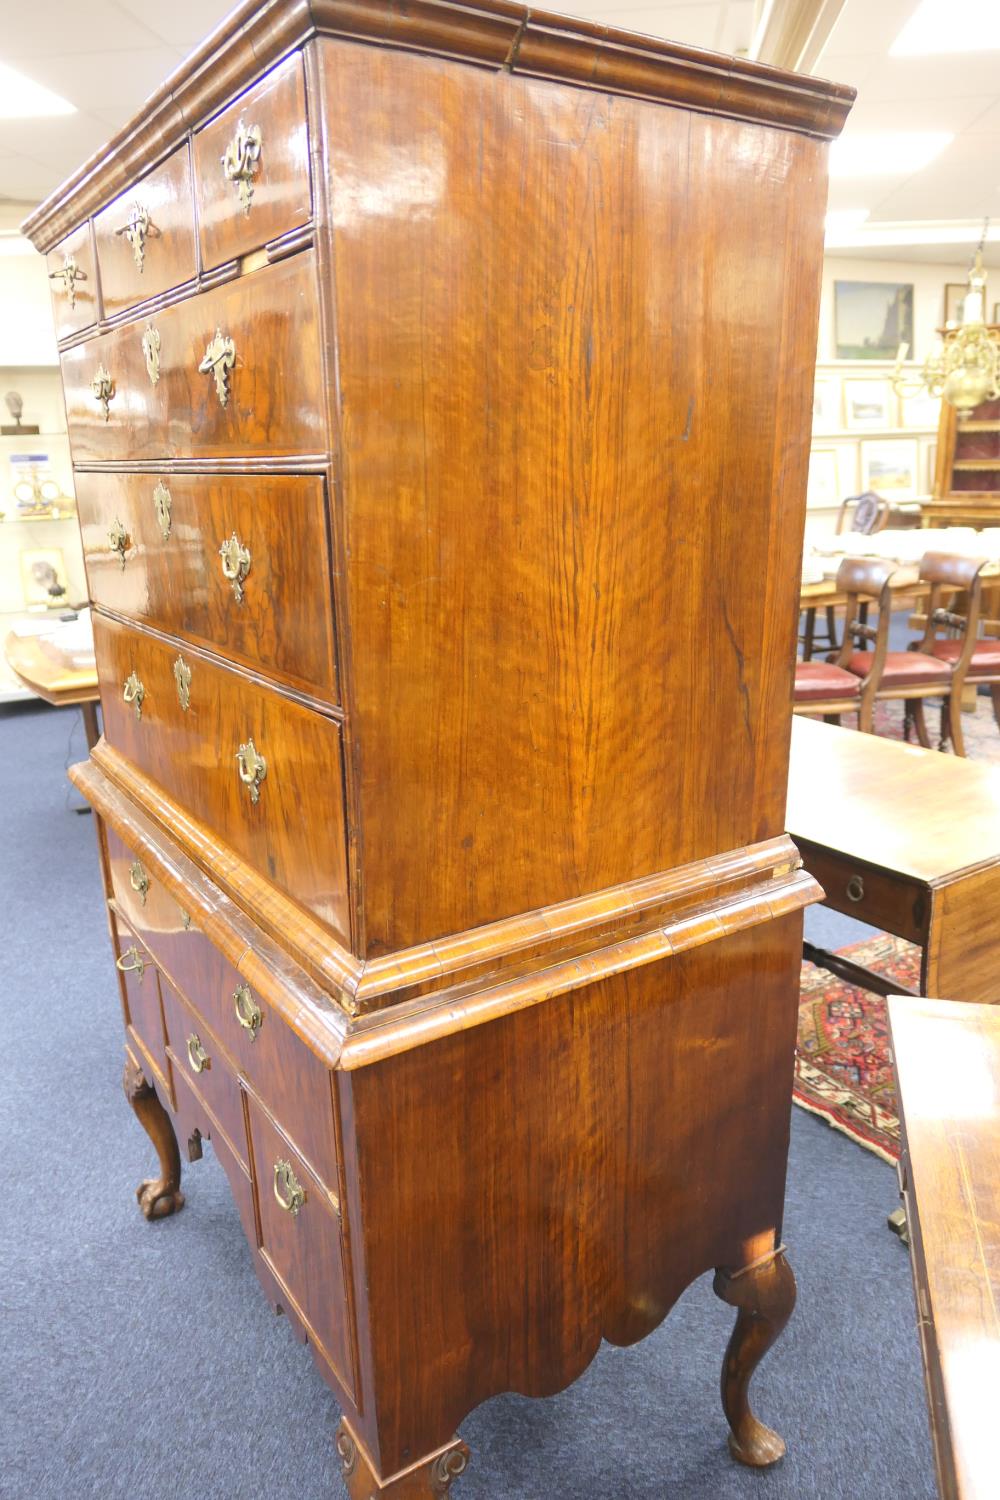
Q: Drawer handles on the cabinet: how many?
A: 14